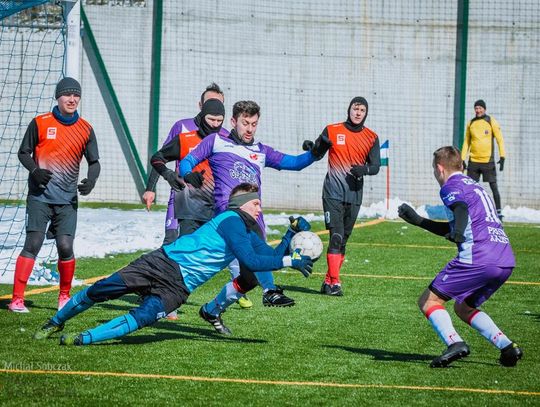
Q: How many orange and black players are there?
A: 3